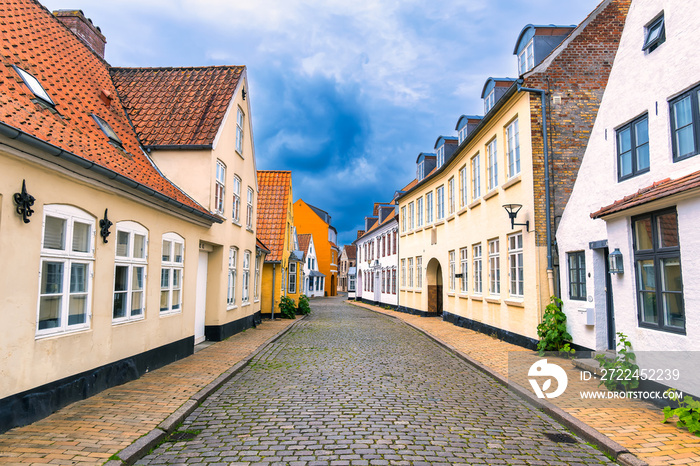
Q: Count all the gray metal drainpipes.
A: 2